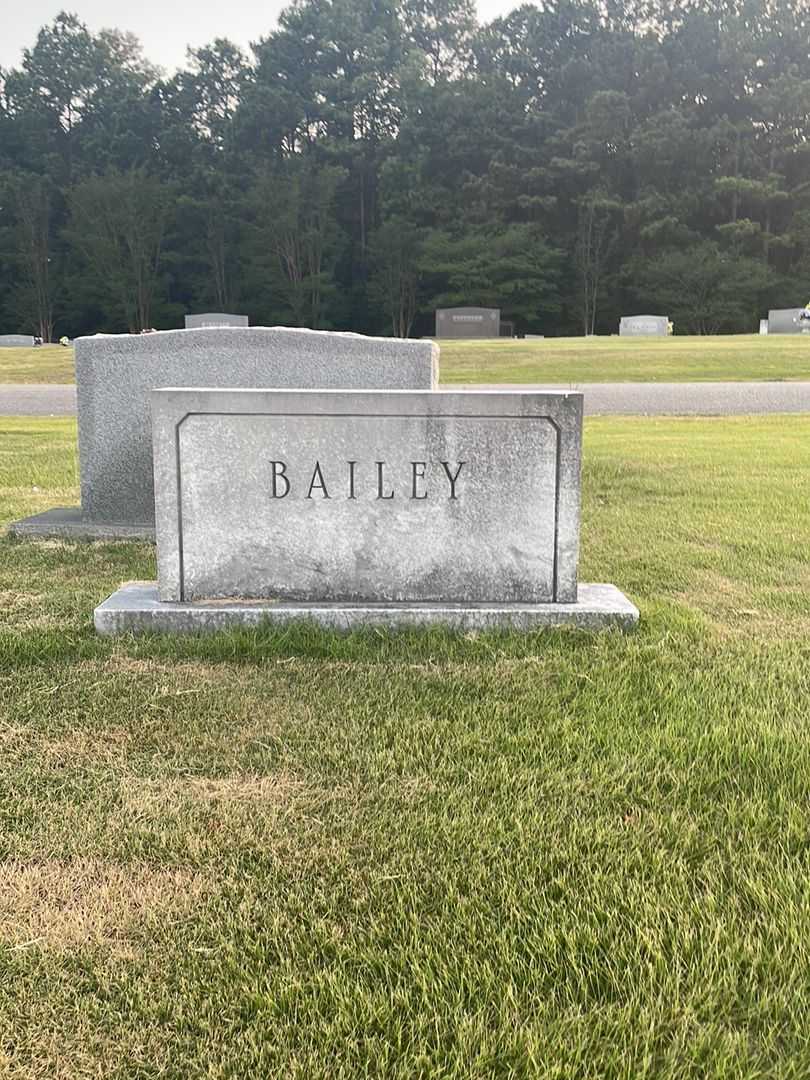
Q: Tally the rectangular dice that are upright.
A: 0